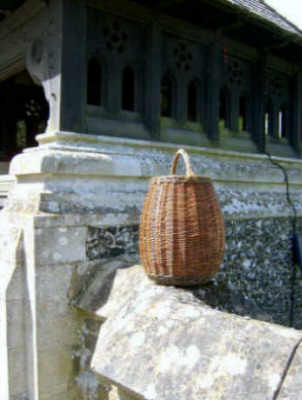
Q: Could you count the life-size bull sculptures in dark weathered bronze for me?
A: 0